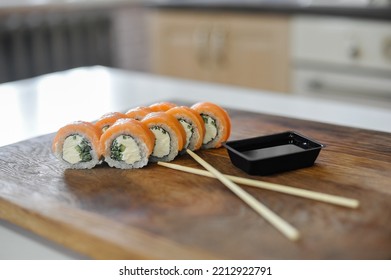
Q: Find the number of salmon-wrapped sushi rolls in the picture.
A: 8